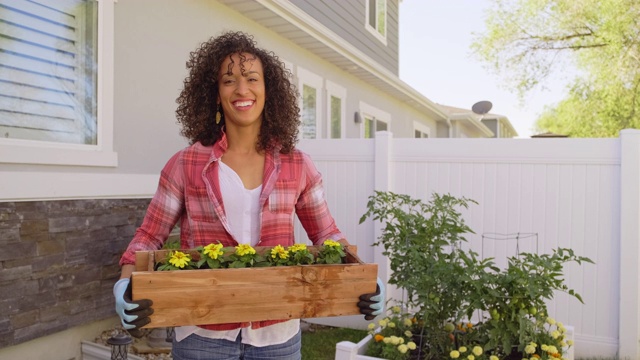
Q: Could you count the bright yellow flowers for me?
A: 6